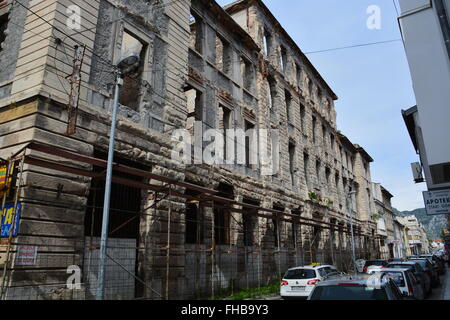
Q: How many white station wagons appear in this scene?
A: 1